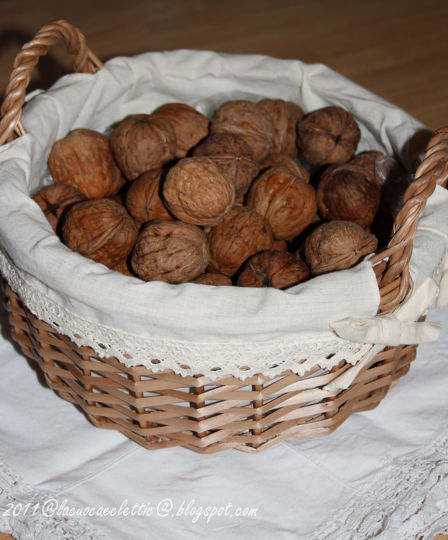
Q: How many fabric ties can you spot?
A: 1